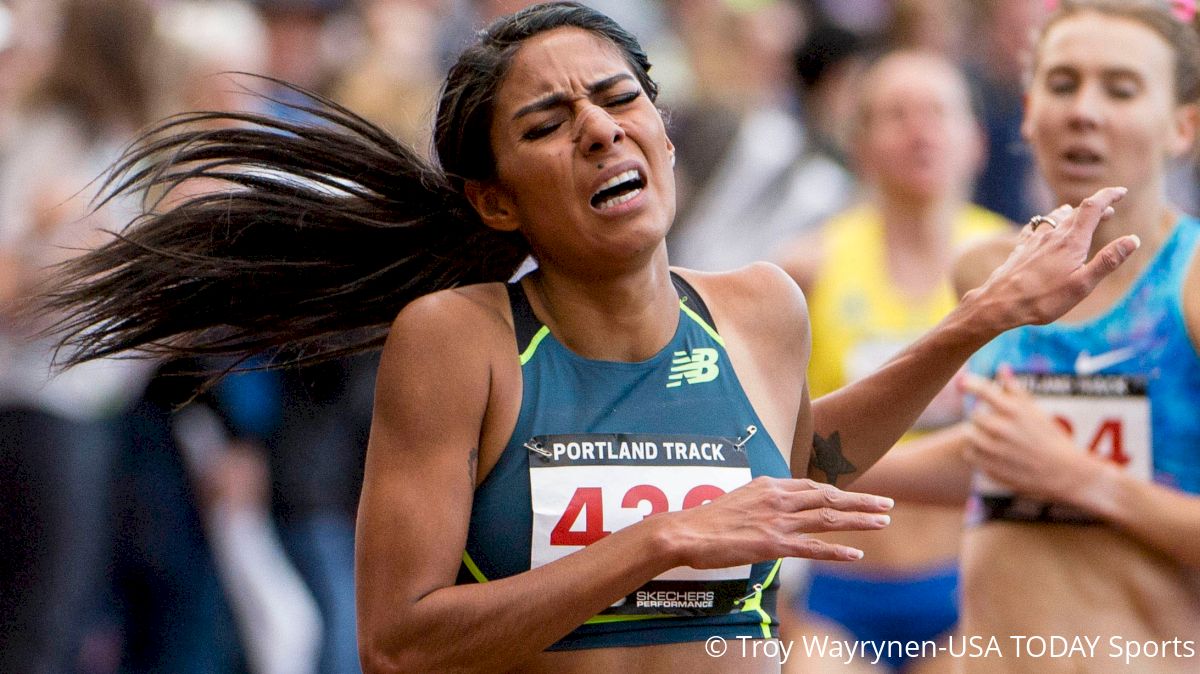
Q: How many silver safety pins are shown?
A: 3